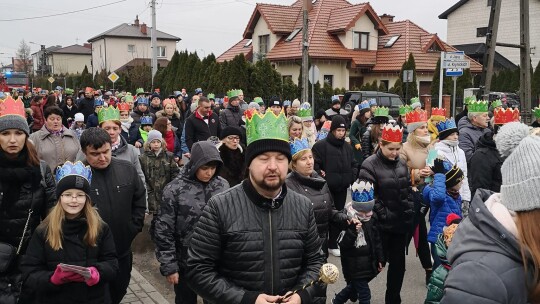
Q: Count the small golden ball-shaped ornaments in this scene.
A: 1